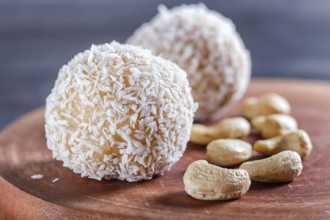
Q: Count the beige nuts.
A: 7